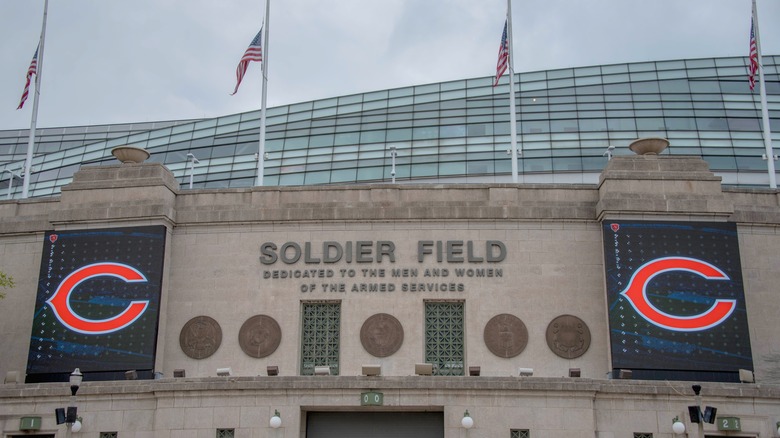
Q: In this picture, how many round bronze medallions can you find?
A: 5